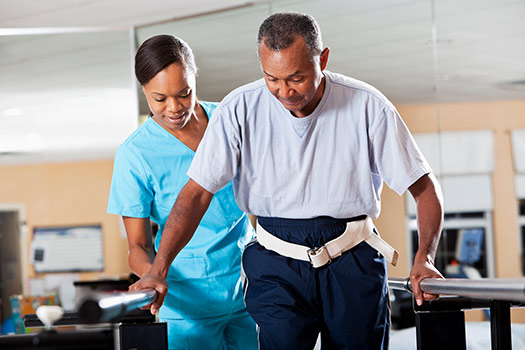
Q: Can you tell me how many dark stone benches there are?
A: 0